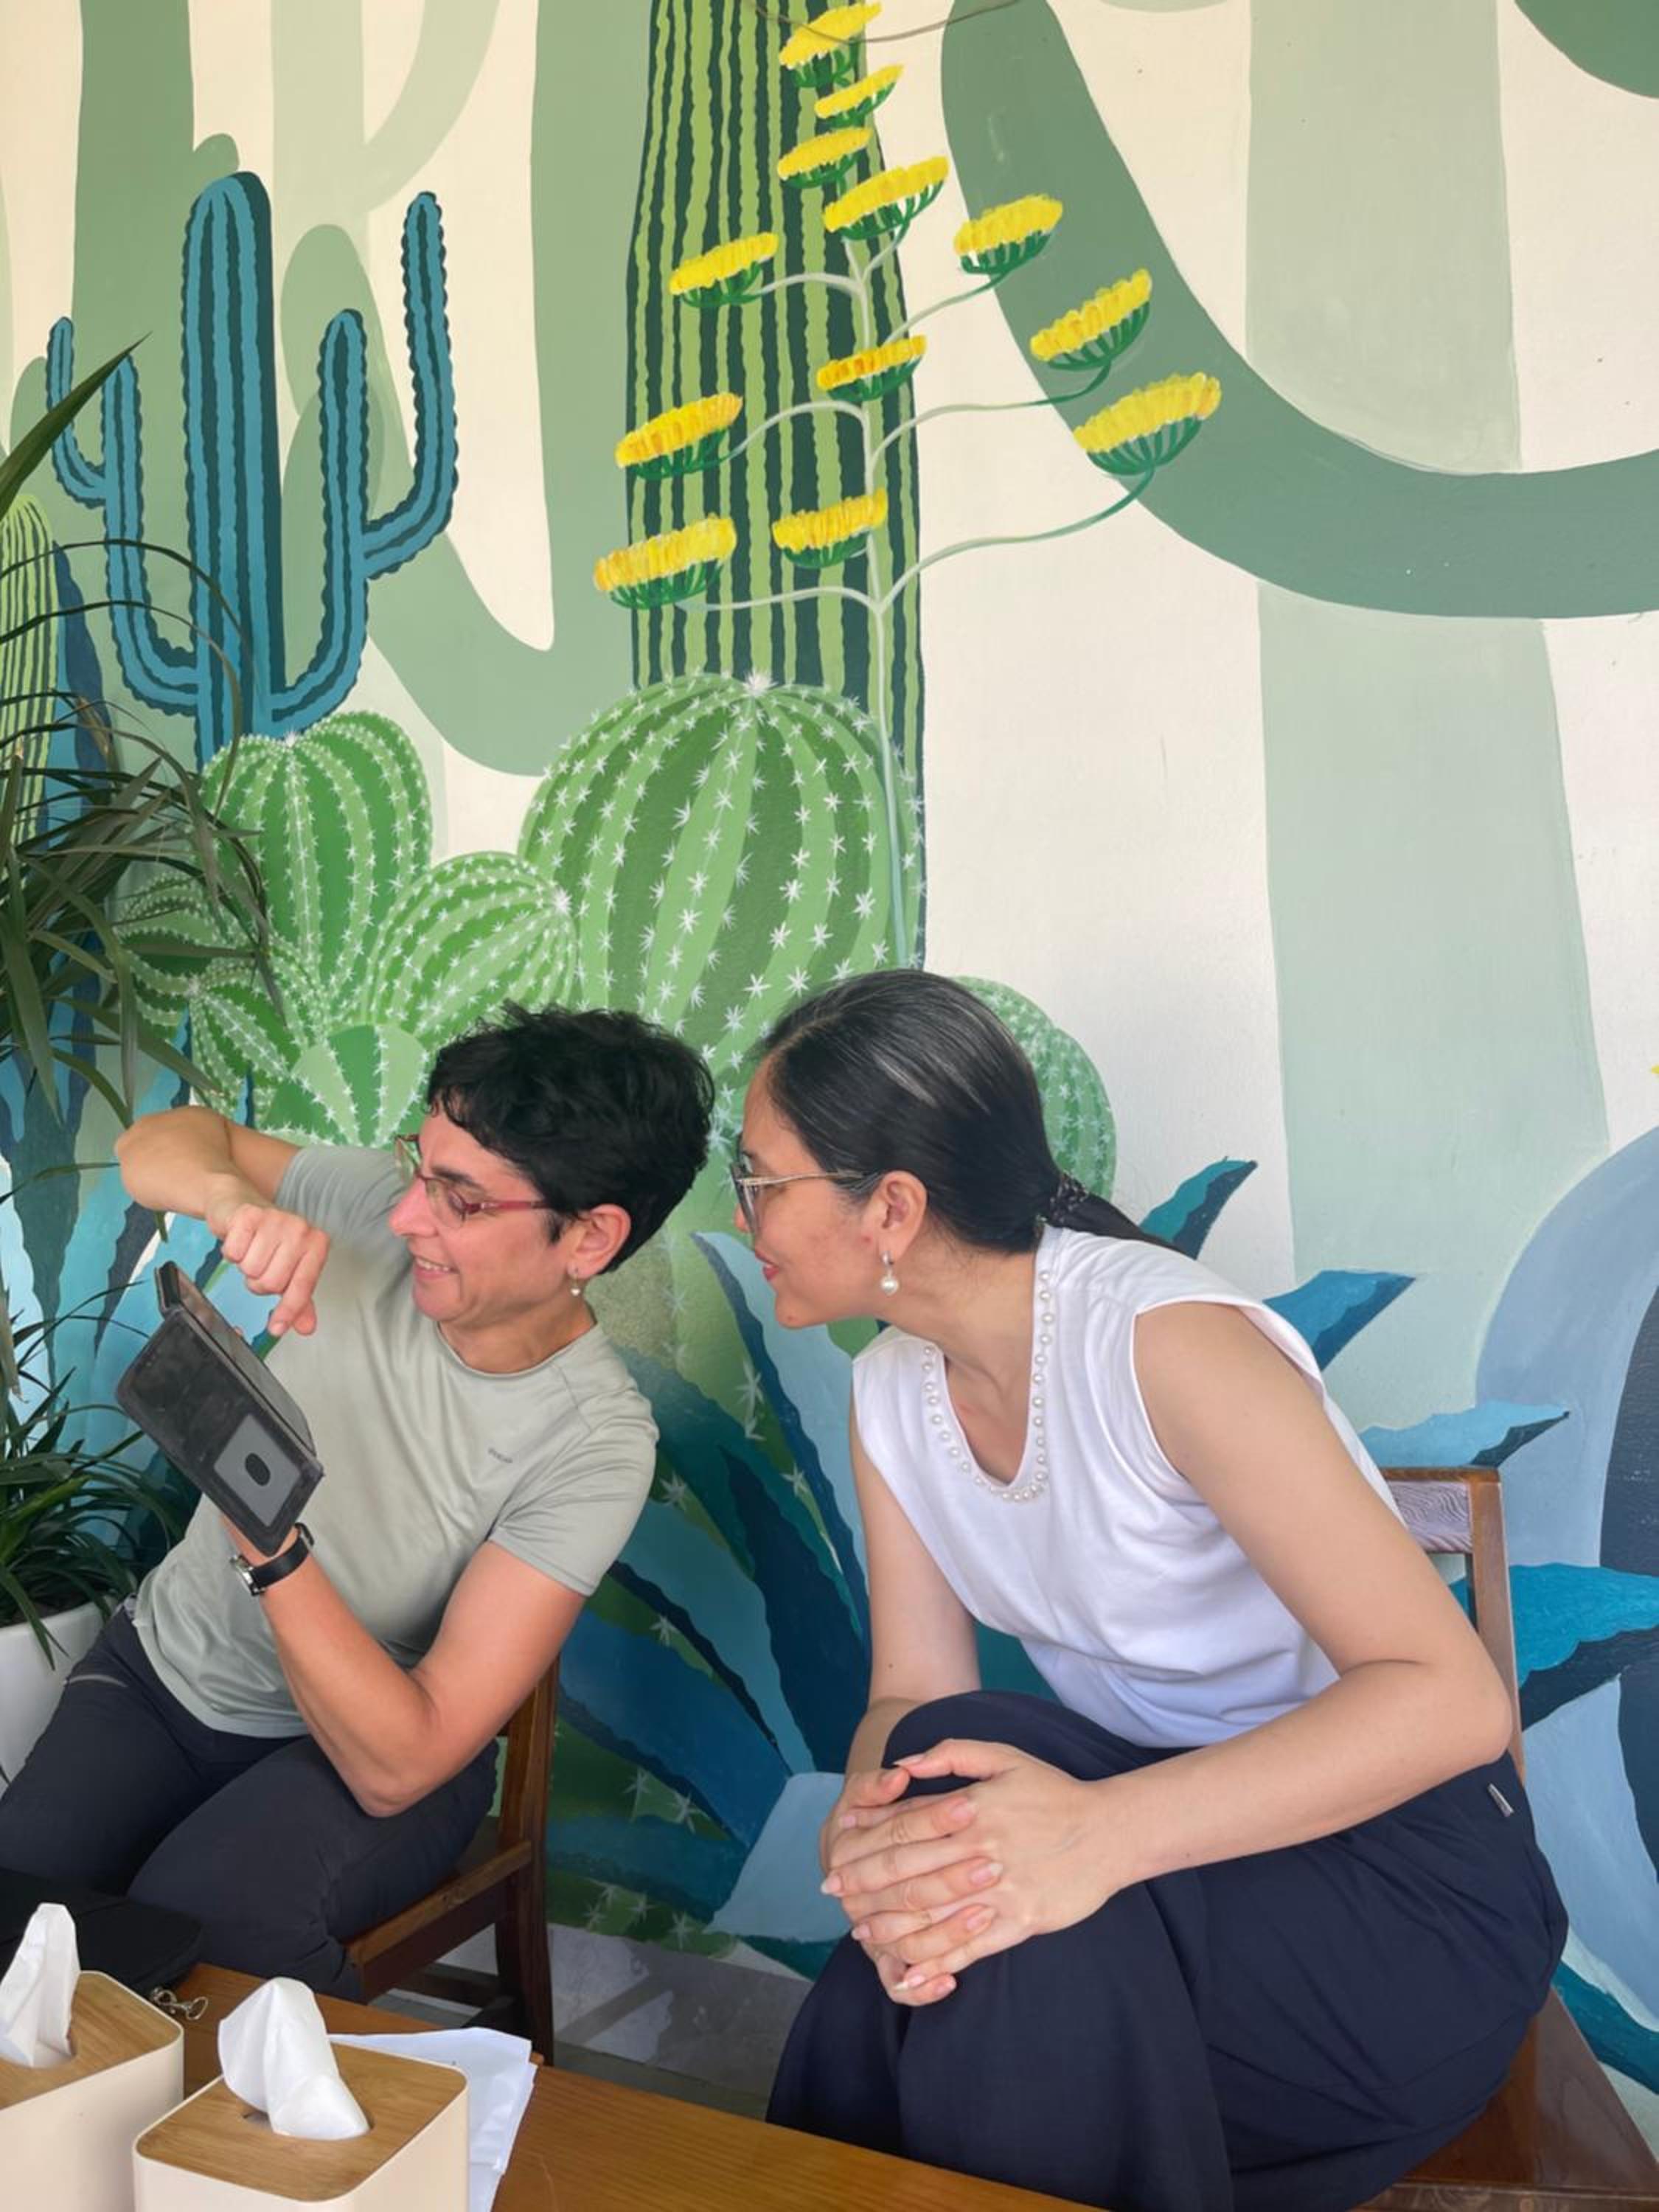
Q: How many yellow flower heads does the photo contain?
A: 12